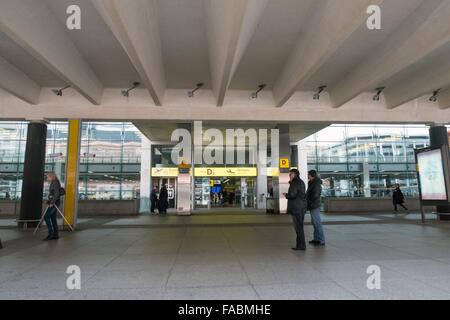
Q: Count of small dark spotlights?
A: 7